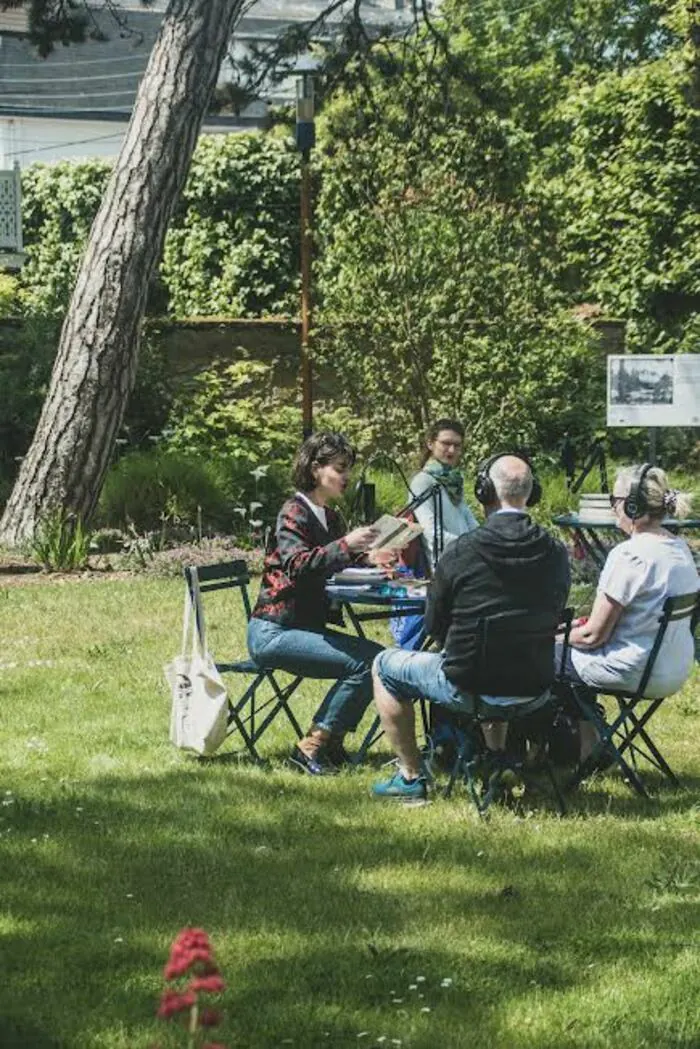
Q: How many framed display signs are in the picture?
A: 1